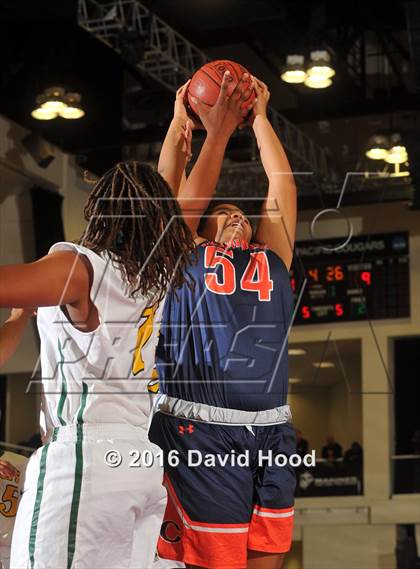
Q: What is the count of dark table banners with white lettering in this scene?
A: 1